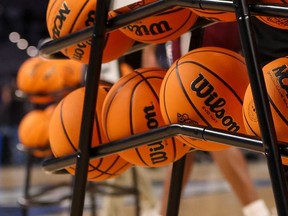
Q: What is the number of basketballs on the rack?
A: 8